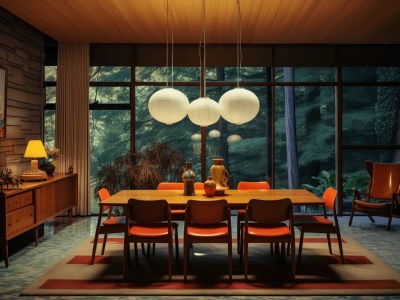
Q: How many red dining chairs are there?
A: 8